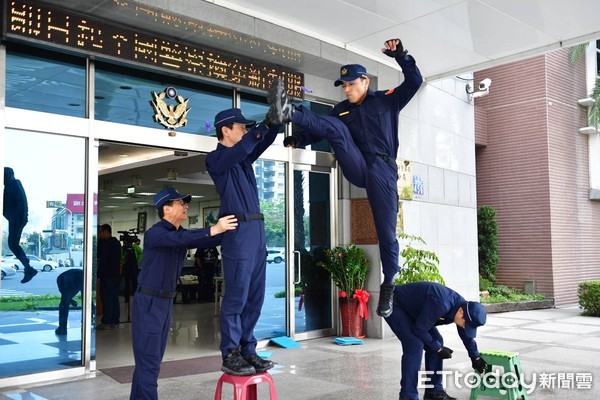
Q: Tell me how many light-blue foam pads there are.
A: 3